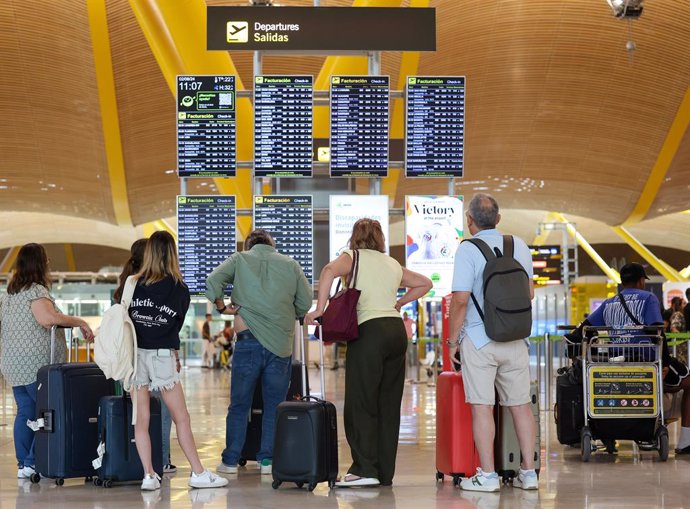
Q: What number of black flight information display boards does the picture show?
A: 6